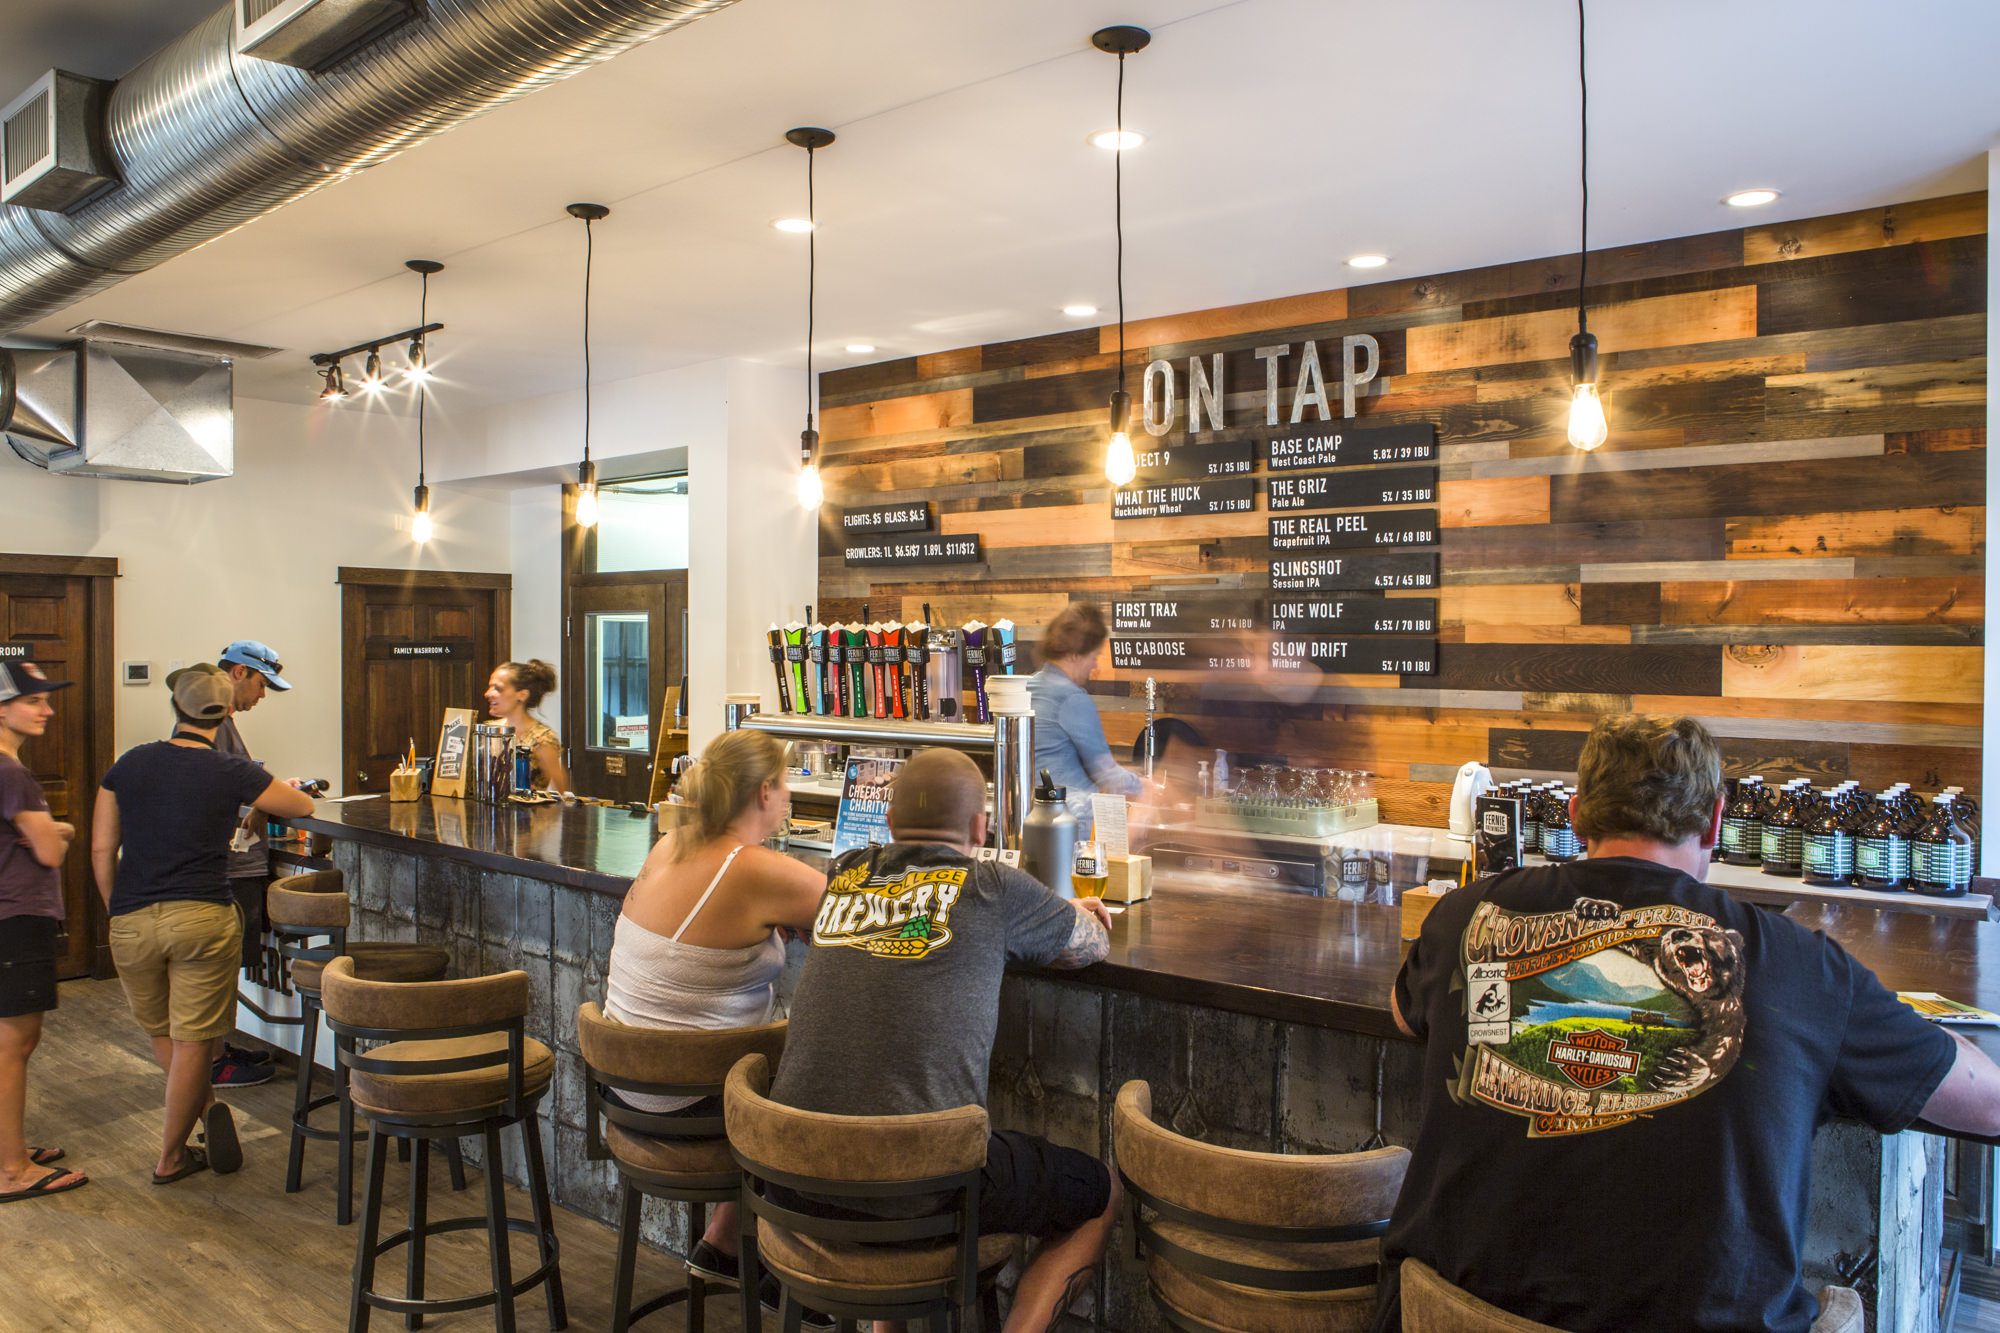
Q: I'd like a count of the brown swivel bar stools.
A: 6